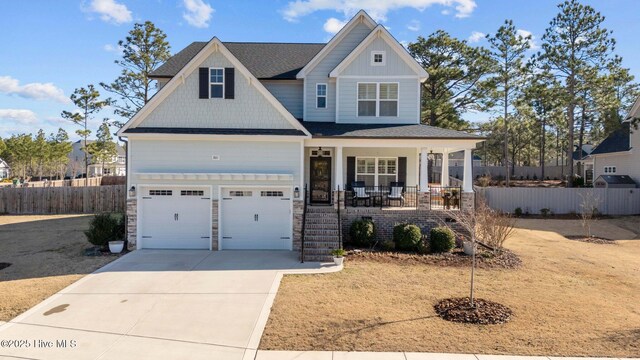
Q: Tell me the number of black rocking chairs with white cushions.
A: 2